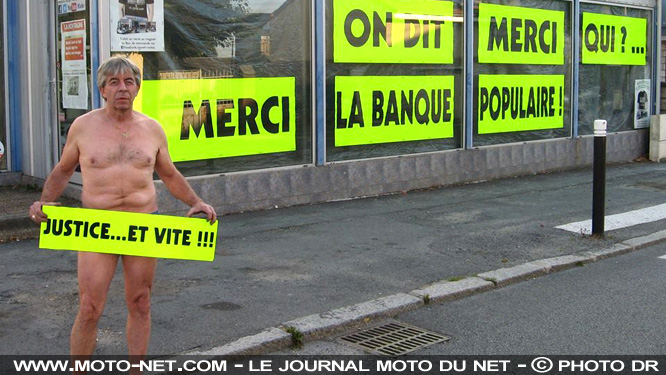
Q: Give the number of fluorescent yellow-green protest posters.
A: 7